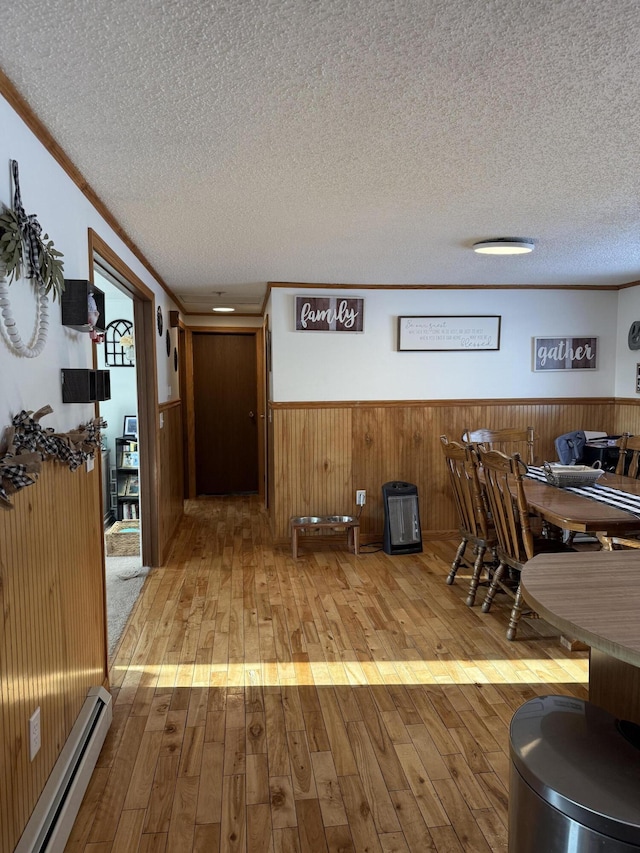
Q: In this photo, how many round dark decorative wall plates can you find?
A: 3